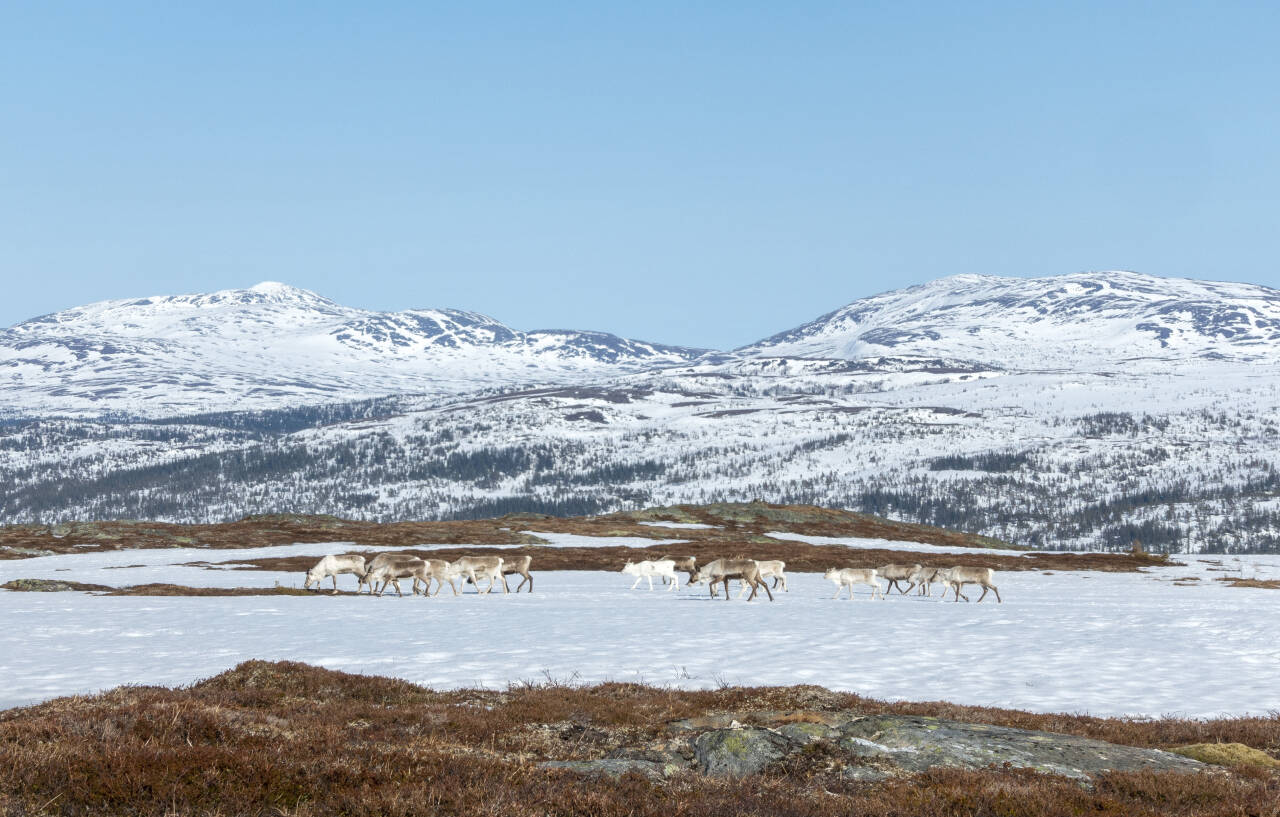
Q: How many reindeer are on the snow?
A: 14